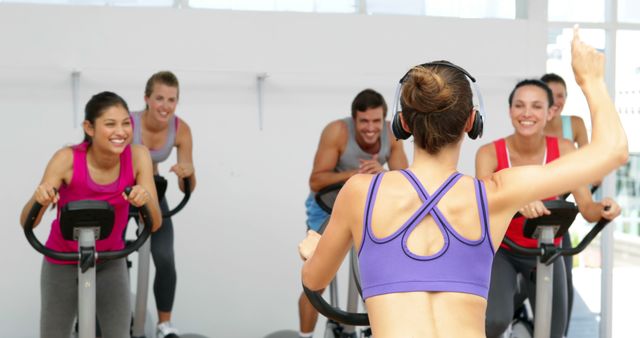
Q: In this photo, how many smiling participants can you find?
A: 5